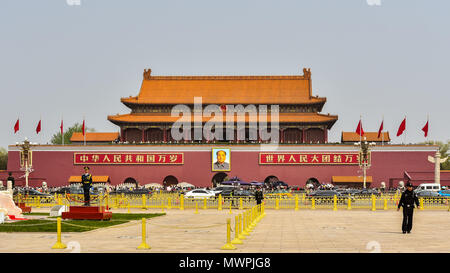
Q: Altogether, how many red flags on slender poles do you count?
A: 8